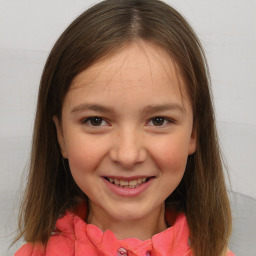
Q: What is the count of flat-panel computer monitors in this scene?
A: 0